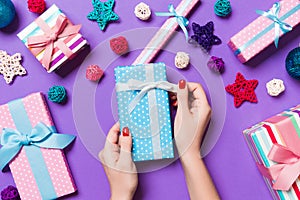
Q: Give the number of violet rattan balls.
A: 2